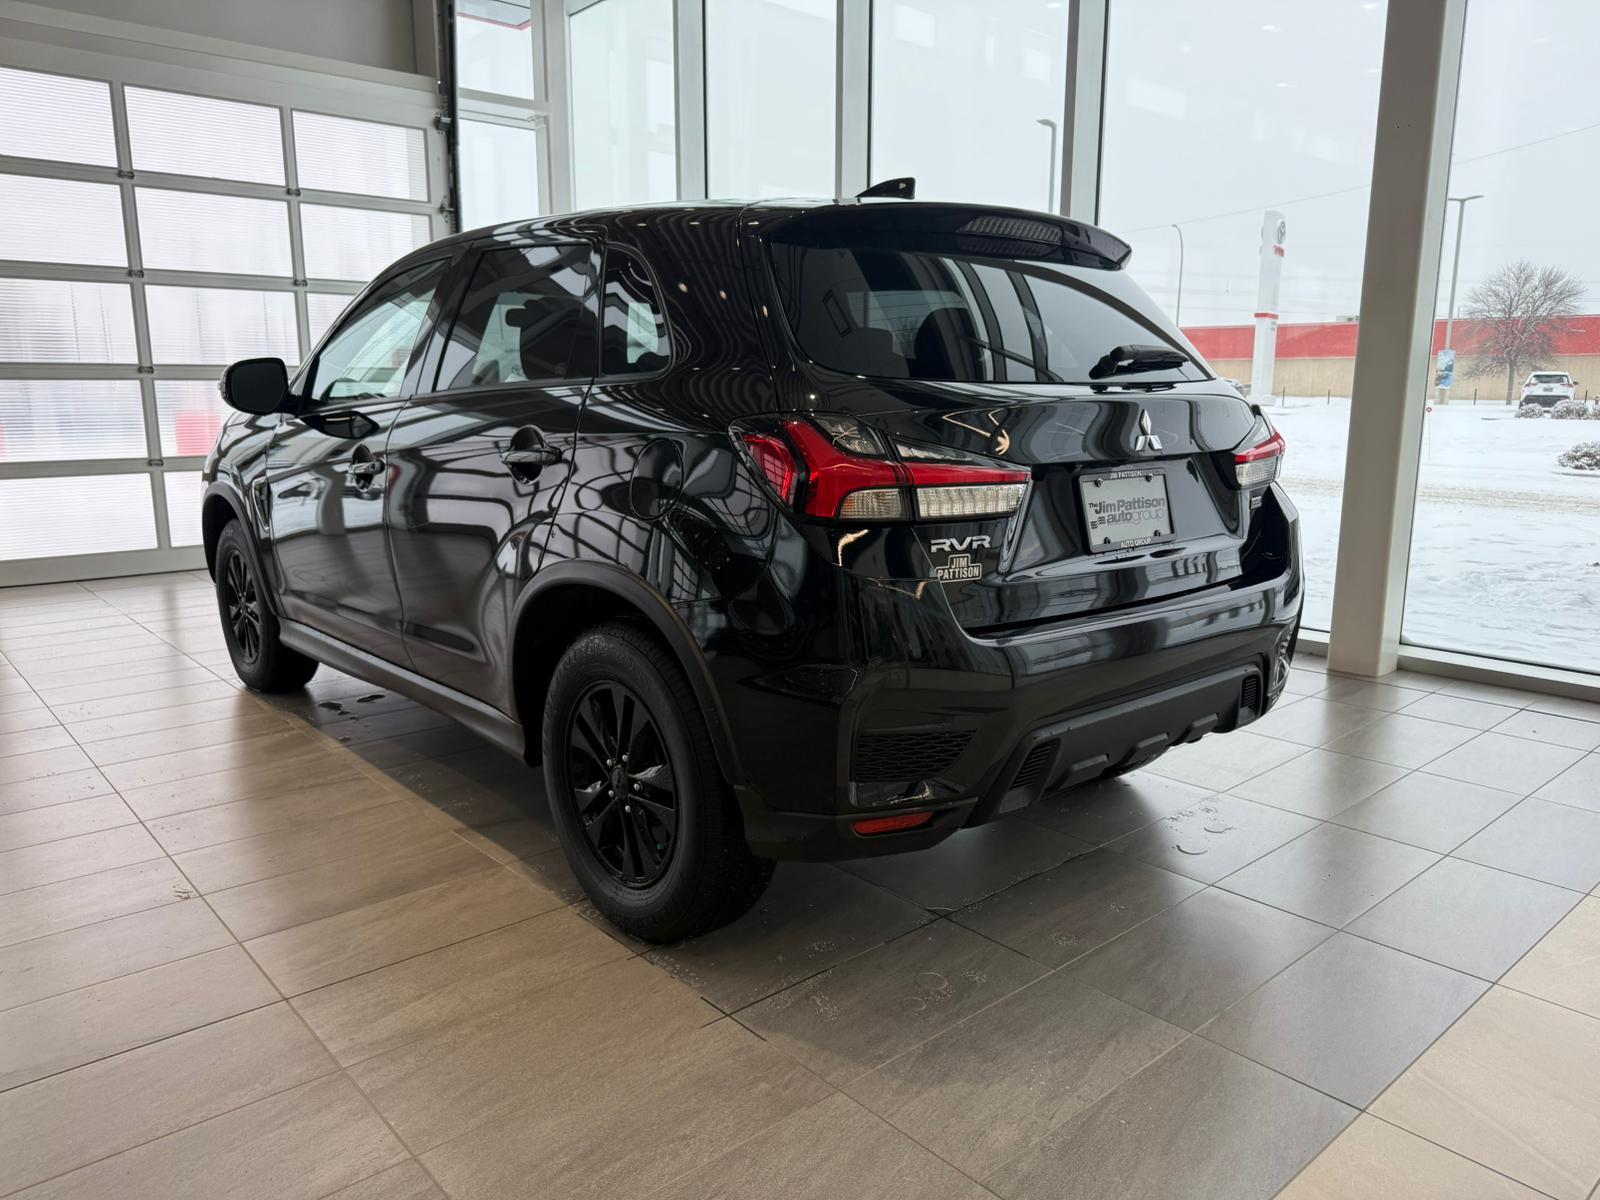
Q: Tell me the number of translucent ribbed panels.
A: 13